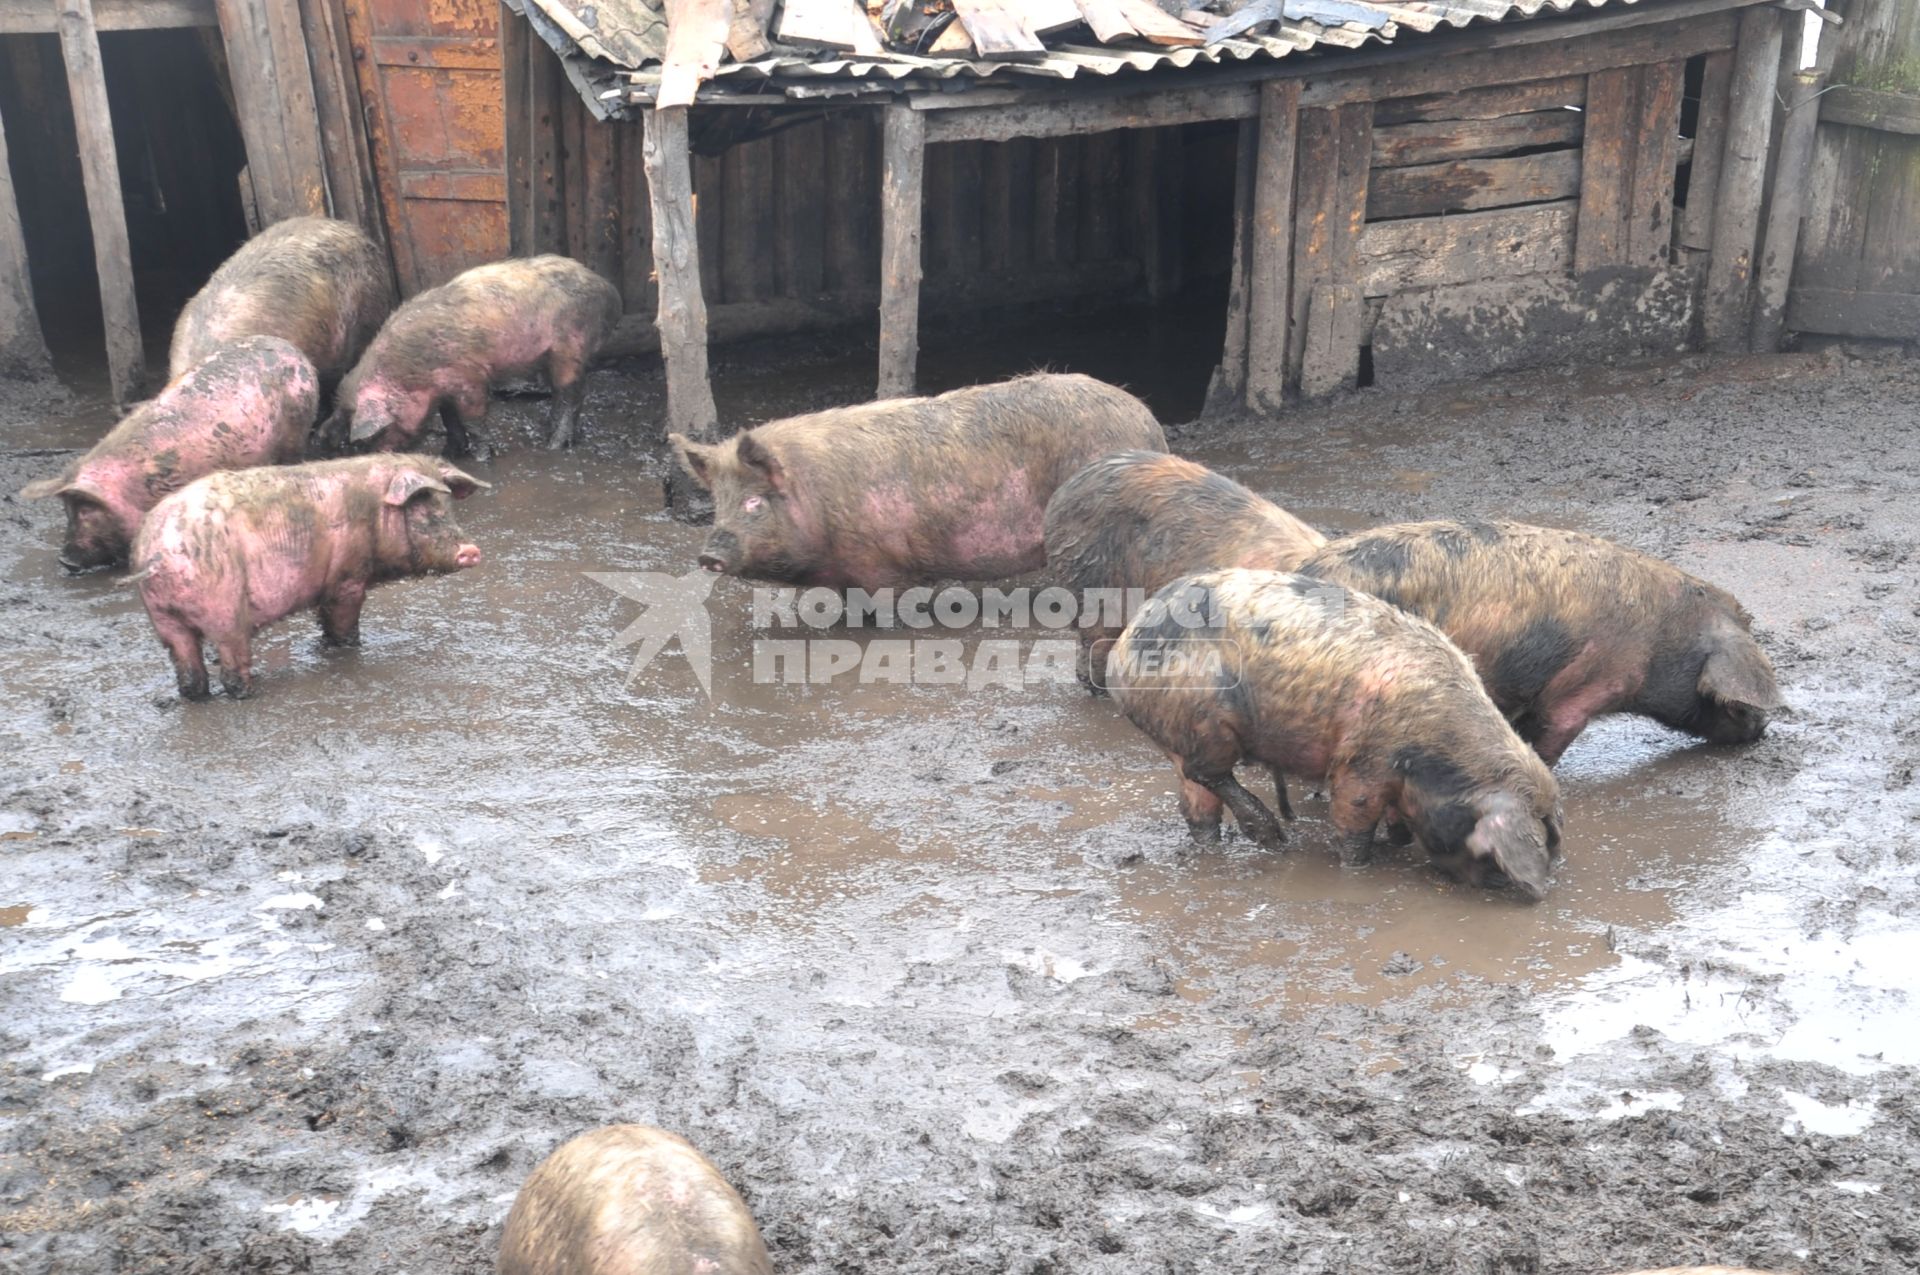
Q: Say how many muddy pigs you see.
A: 9